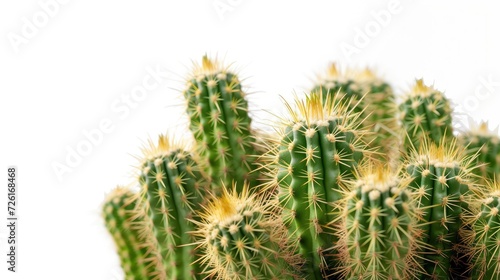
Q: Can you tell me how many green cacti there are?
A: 12